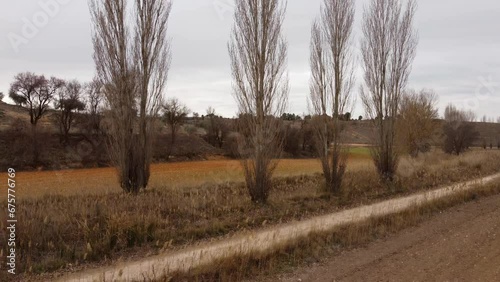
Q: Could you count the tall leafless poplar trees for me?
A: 4